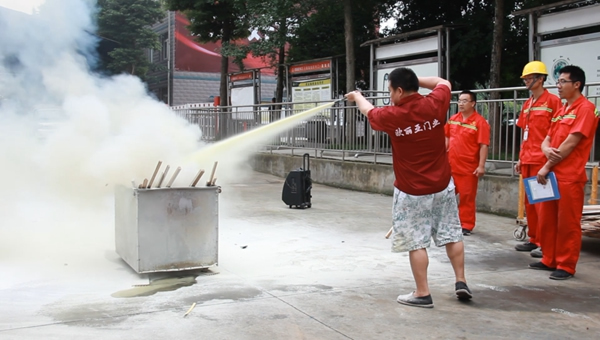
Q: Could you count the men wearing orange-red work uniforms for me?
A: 3